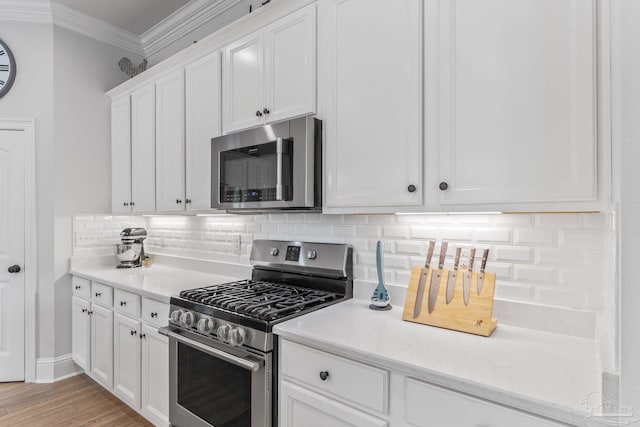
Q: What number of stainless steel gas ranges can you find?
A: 1